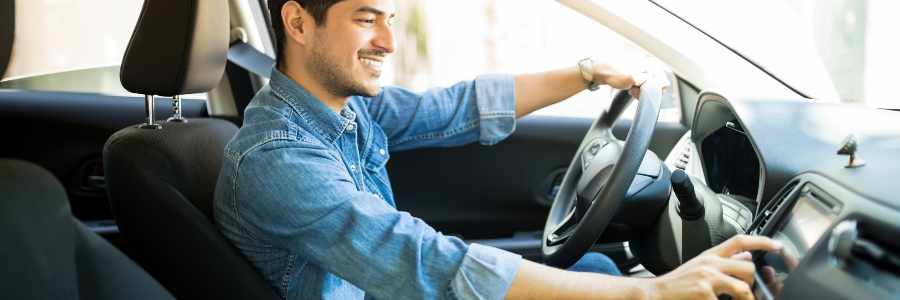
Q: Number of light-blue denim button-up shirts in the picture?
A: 1